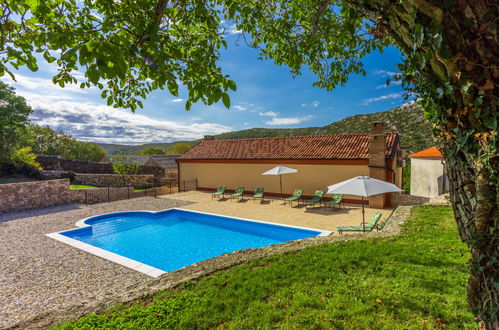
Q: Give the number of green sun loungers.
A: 7